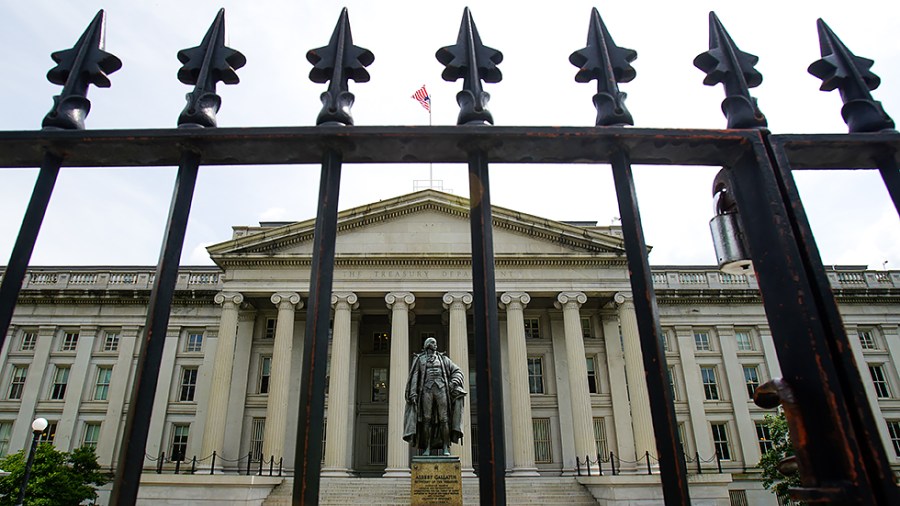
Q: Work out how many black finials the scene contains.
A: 7